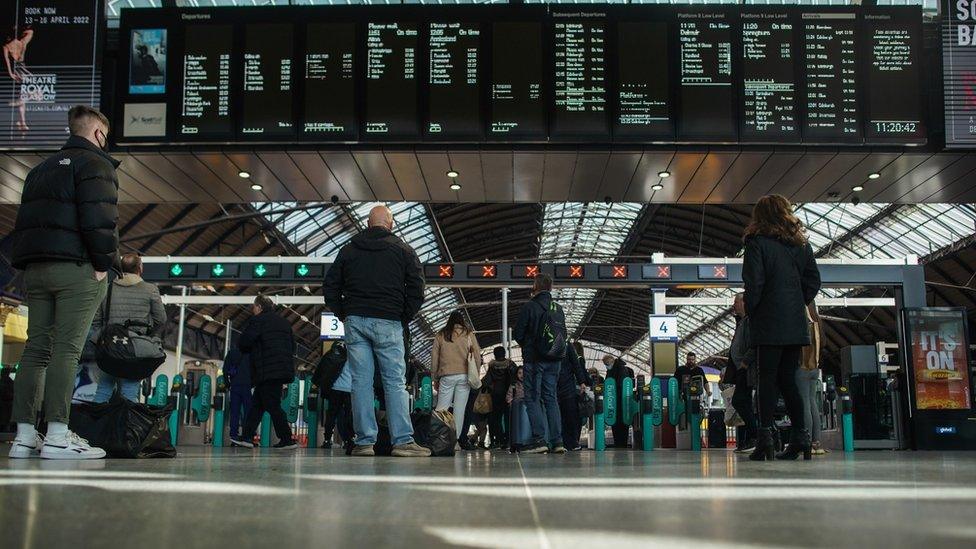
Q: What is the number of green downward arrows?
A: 4